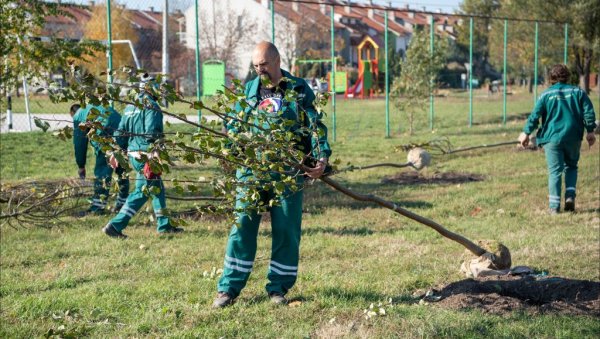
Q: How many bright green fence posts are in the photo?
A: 10